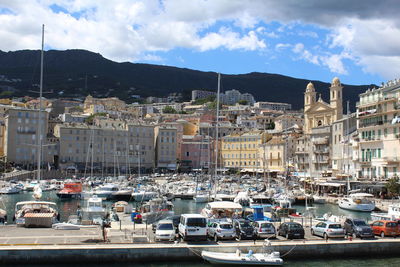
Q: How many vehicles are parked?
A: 9